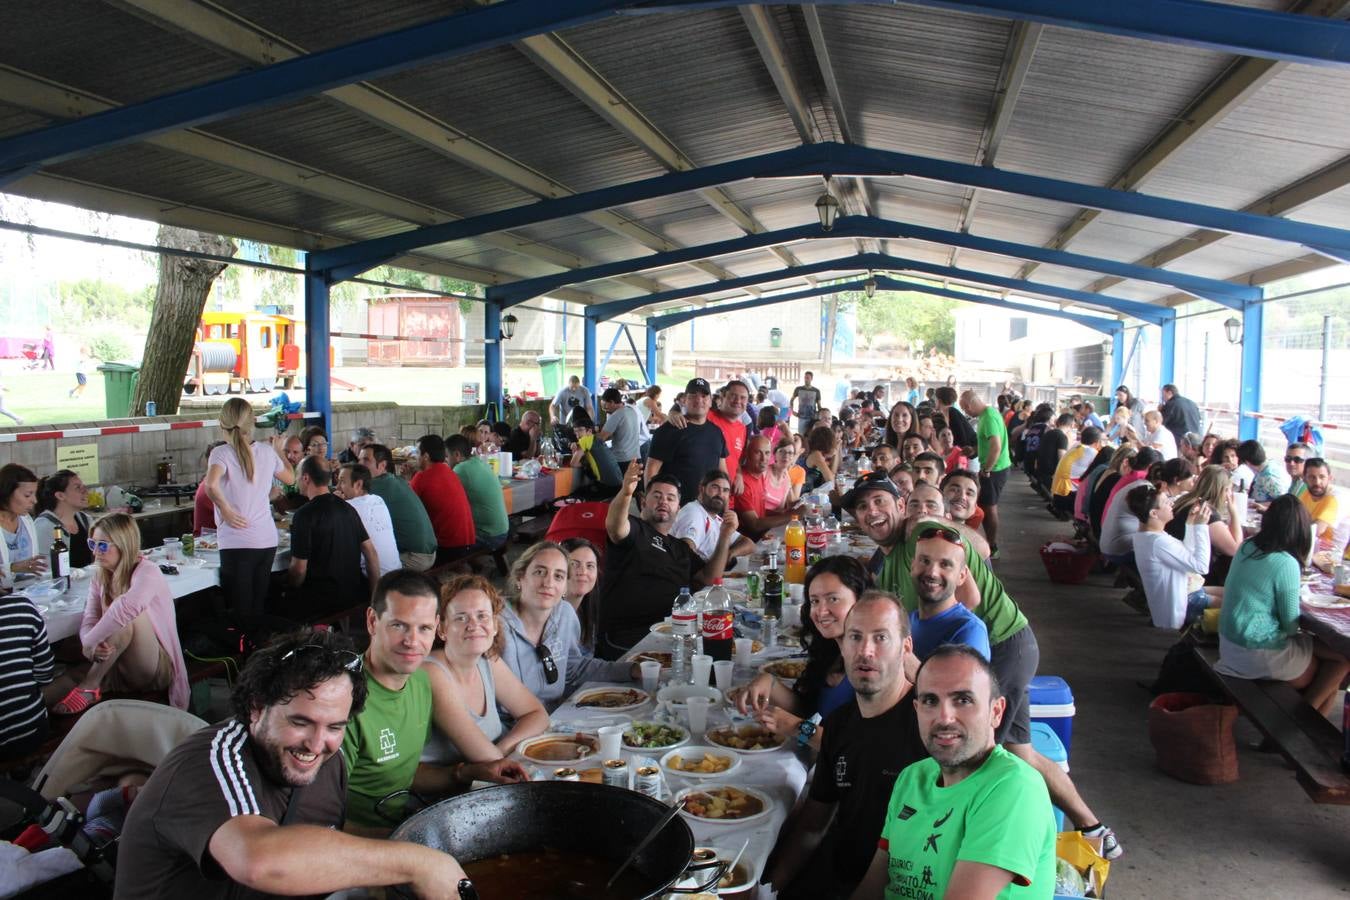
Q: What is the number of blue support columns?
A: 7